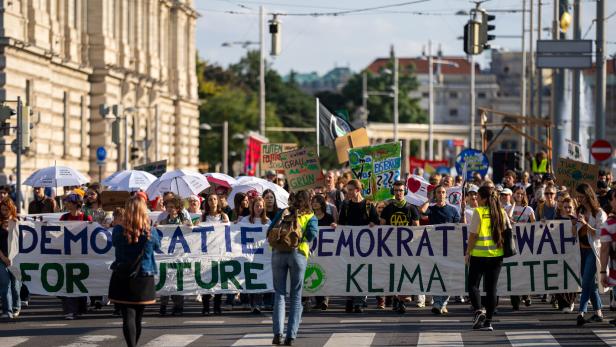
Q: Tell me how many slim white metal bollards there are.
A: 0